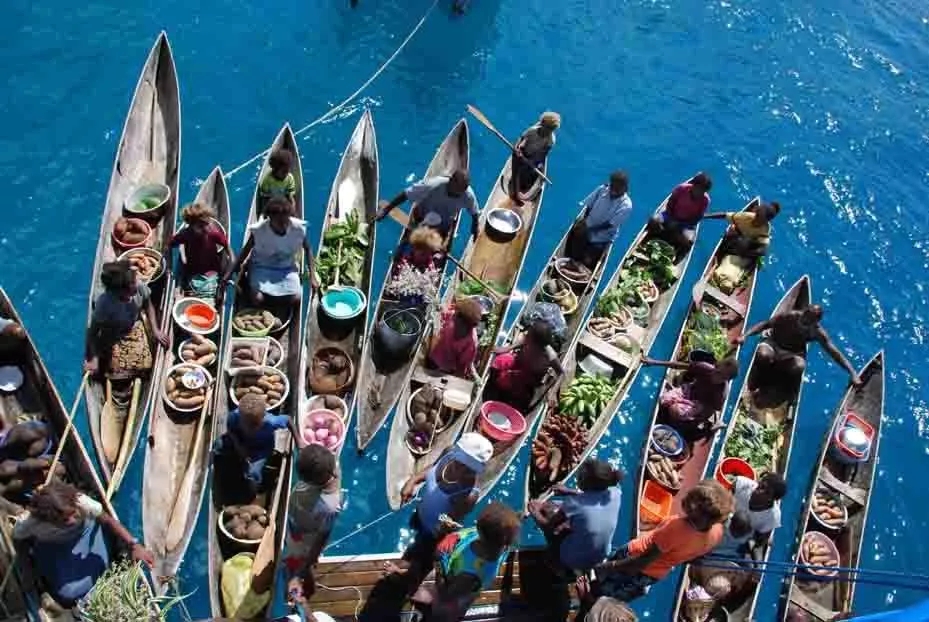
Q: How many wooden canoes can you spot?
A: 12